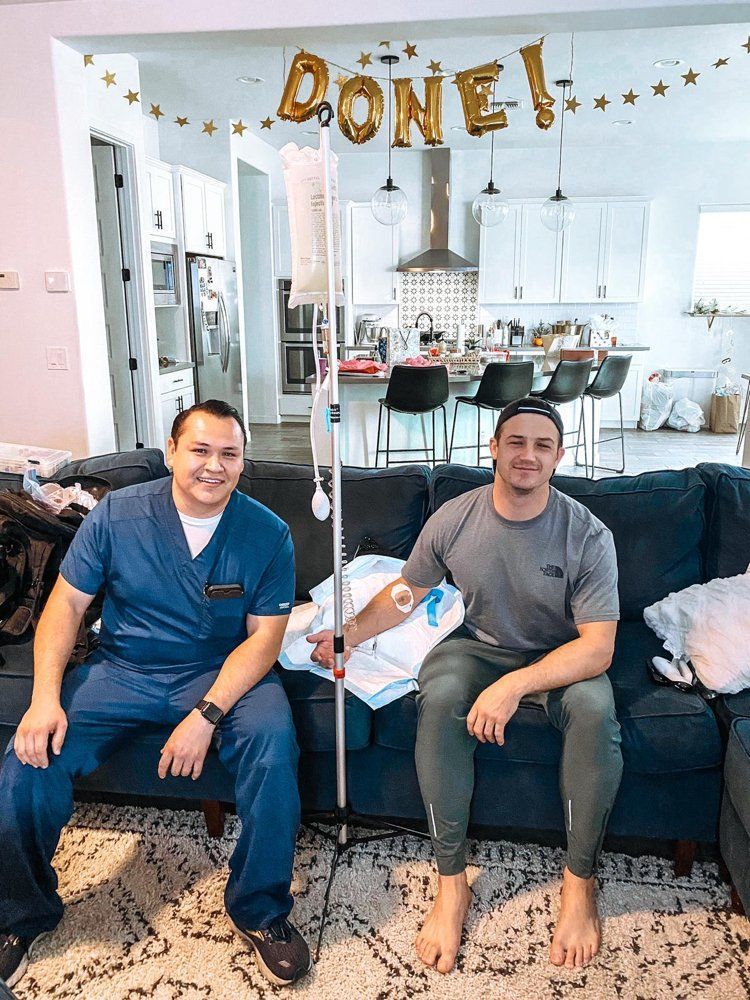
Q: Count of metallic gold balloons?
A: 5